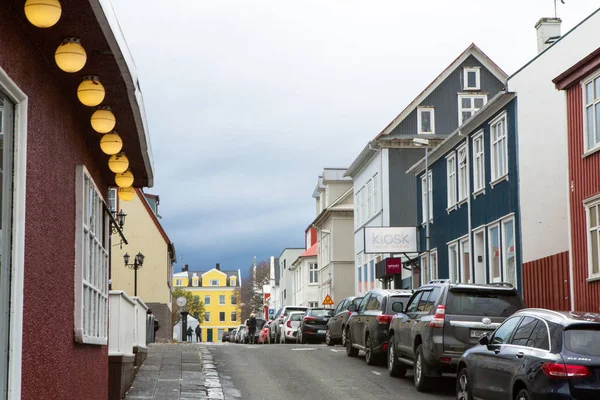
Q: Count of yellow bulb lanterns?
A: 8